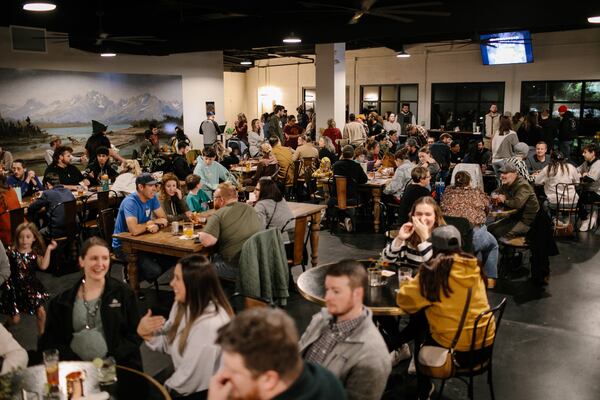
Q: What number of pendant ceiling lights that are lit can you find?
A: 6